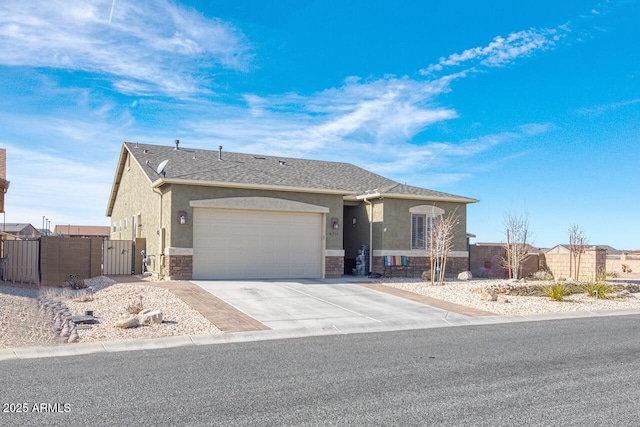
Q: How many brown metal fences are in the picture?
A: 2